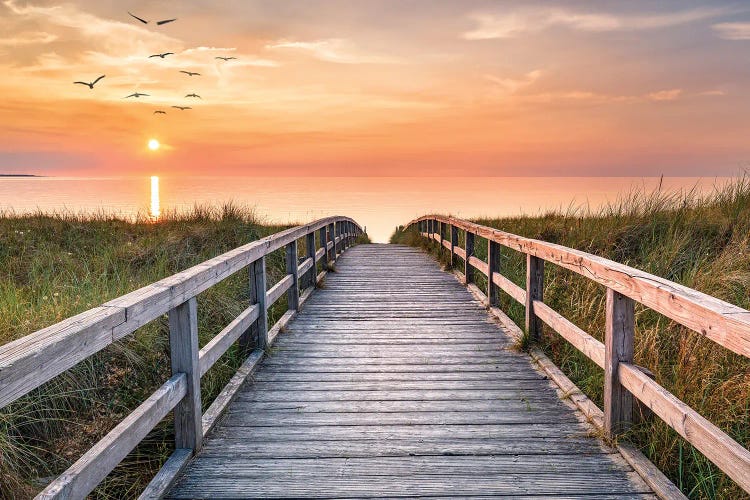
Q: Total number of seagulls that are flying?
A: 9